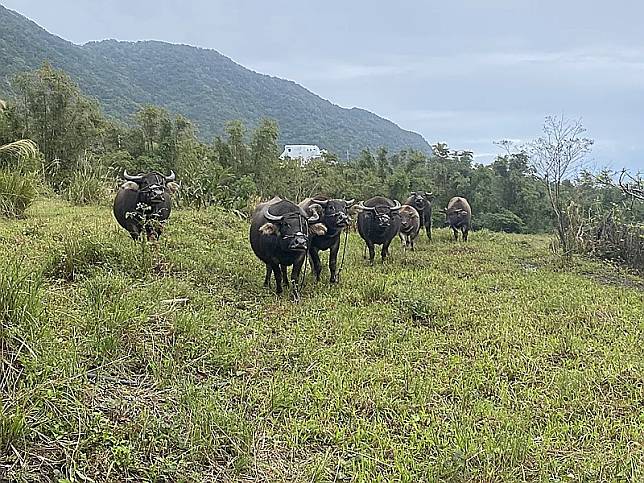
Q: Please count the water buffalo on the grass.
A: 7